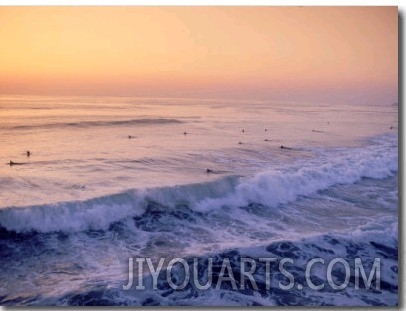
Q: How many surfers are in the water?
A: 13